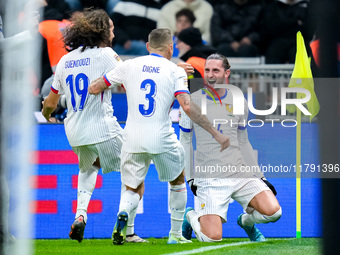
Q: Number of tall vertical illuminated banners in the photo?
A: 0